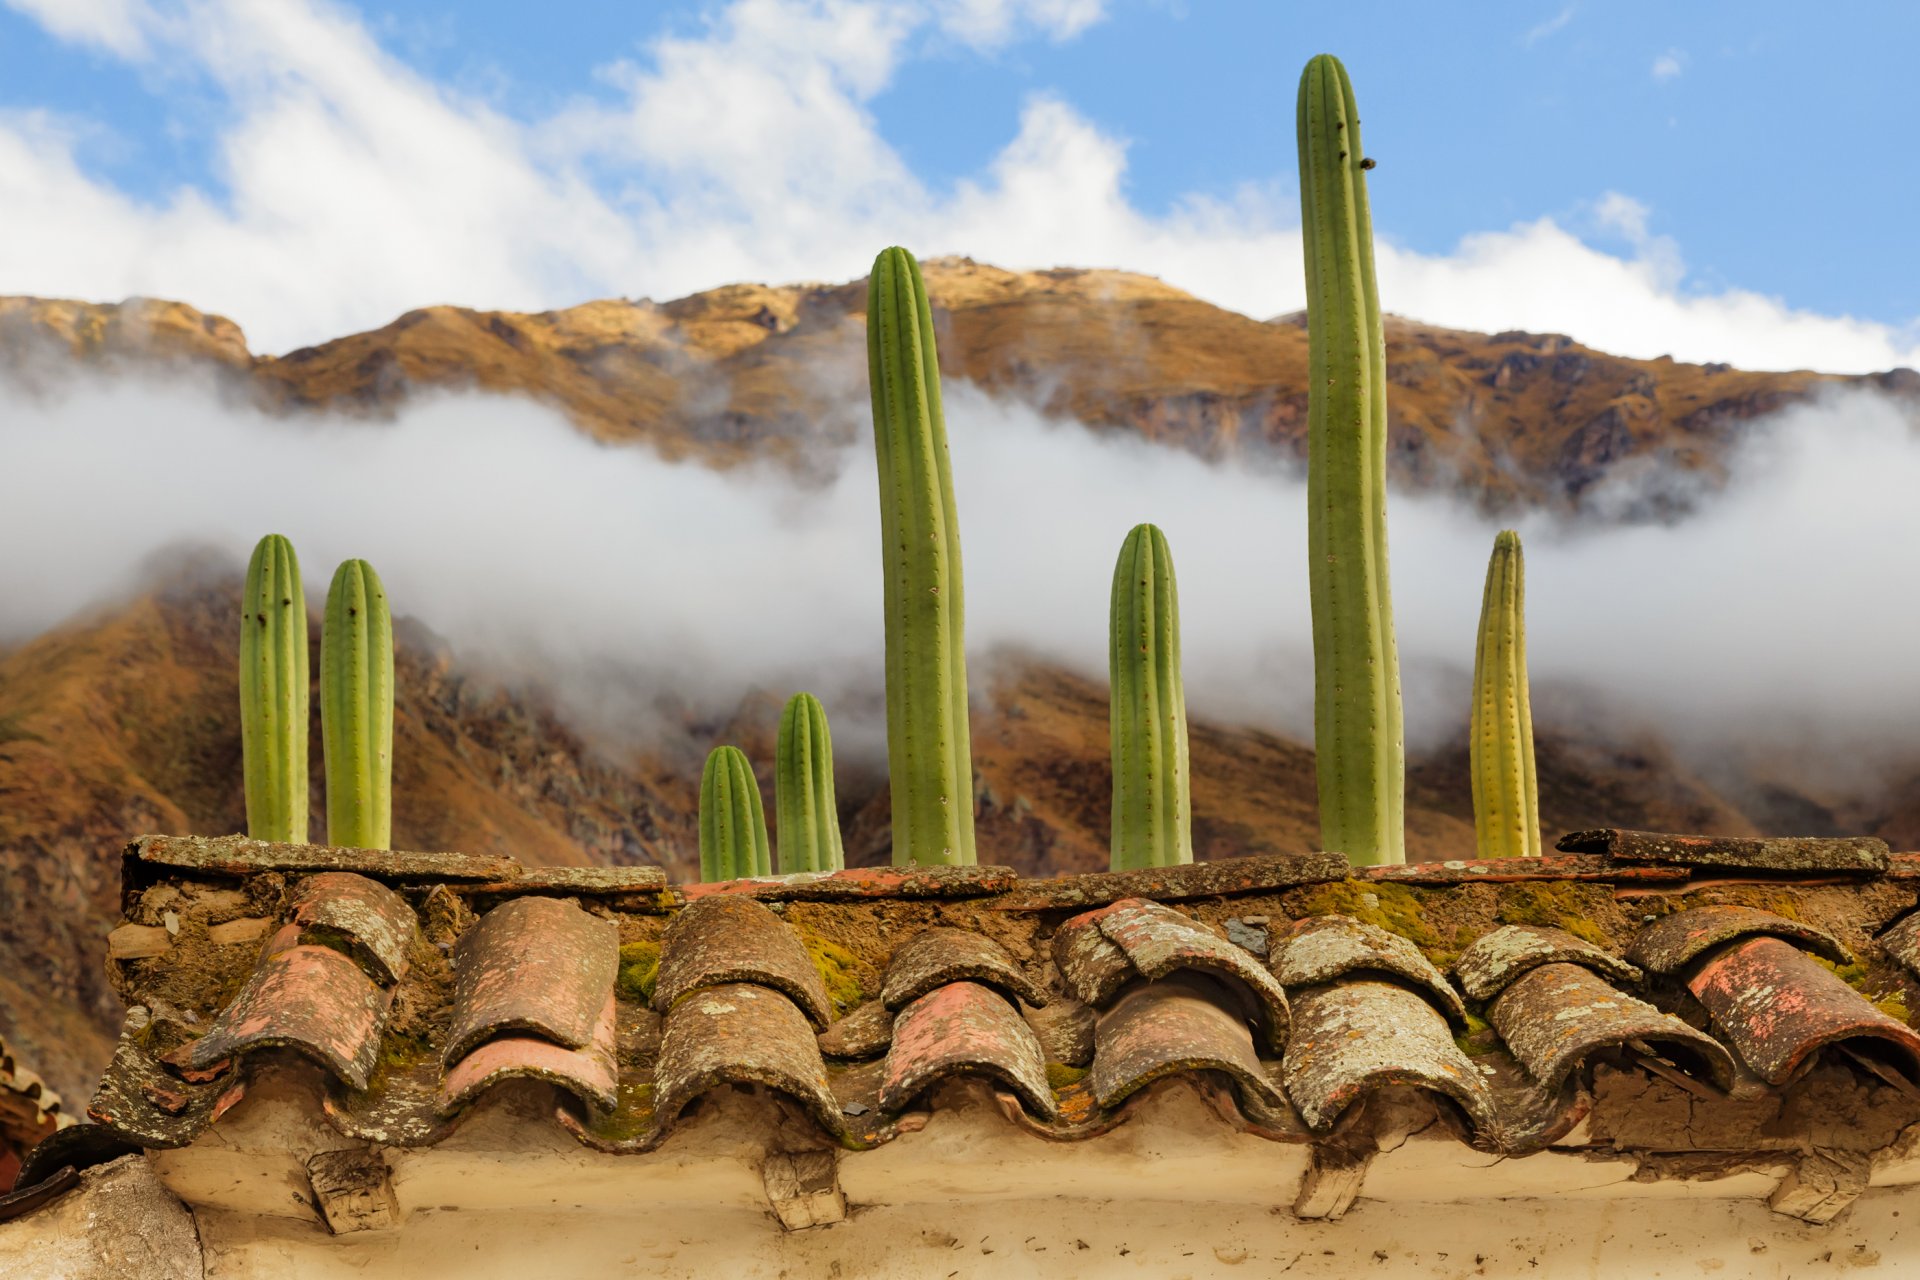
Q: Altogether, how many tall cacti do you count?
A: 2